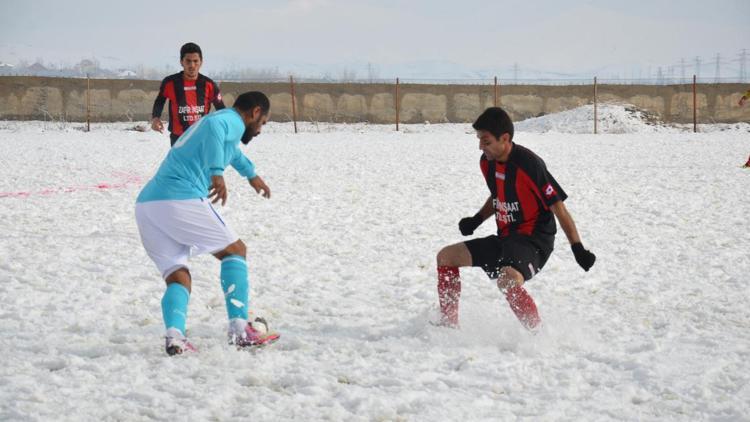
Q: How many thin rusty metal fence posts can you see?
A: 6